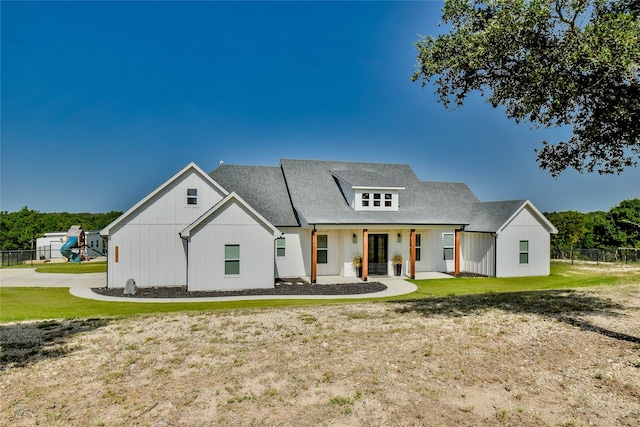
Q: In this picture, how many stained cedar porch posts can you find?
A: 4